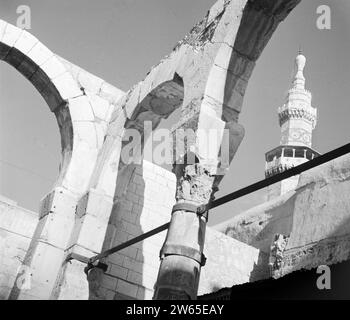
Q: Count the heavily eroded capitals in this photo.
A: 1